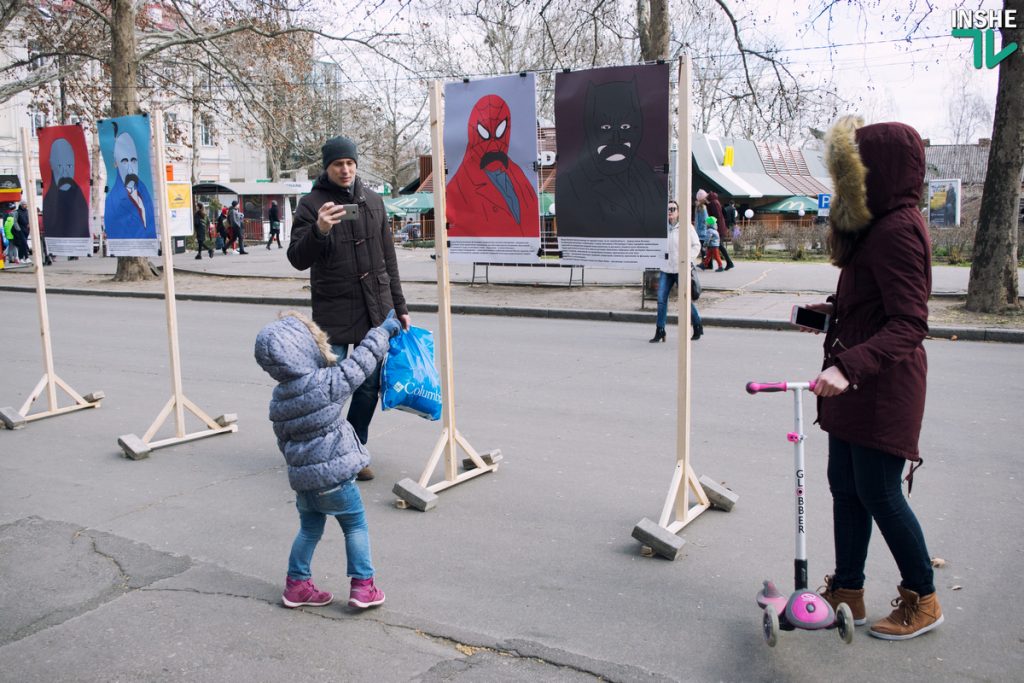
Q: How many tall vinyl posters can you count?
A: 4